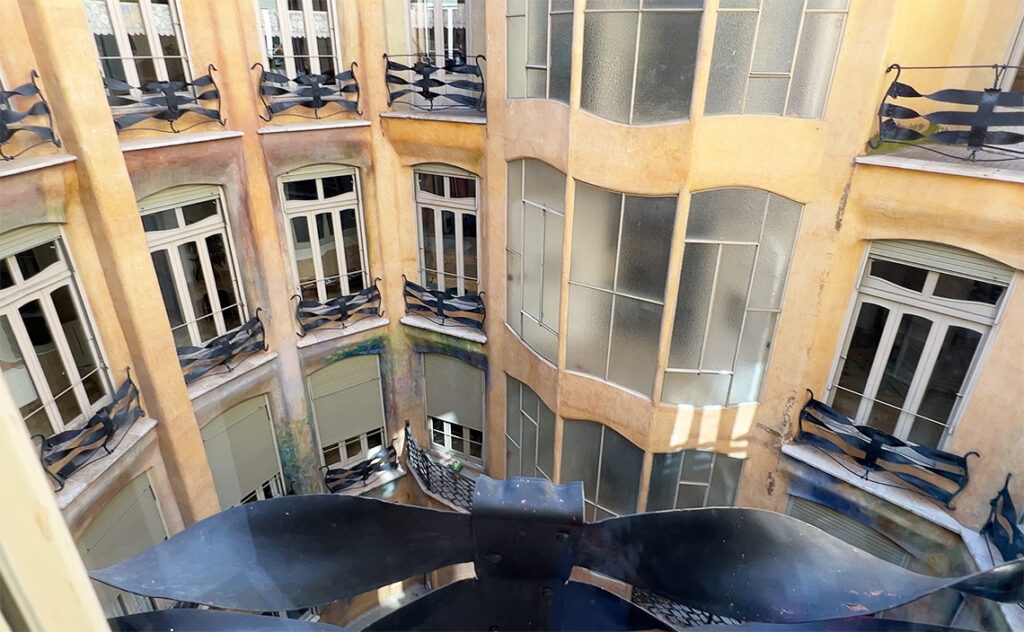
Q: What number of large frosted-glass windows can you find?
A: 9